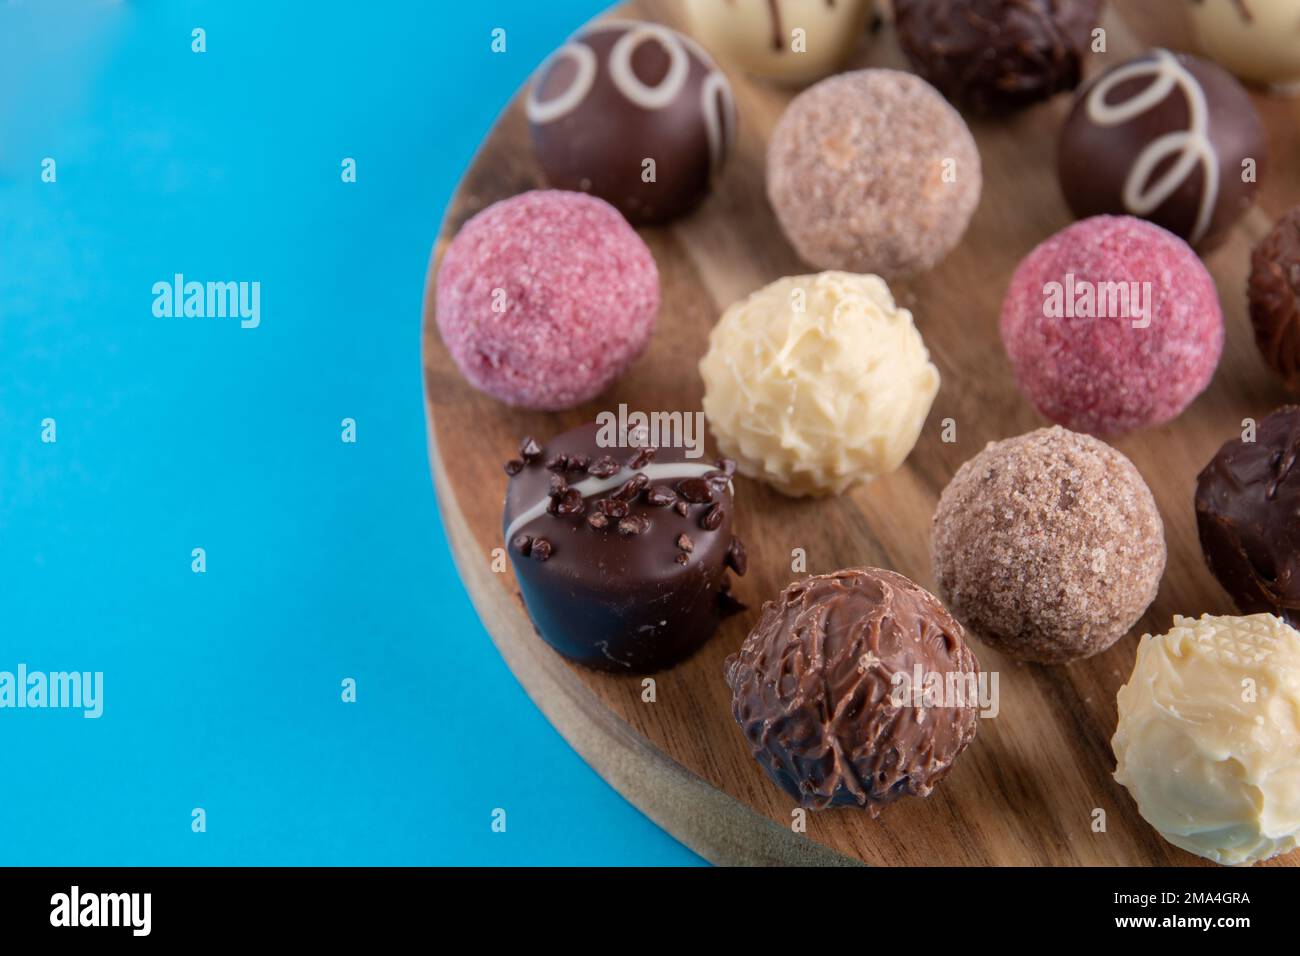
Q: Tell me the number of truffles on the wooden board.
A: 15